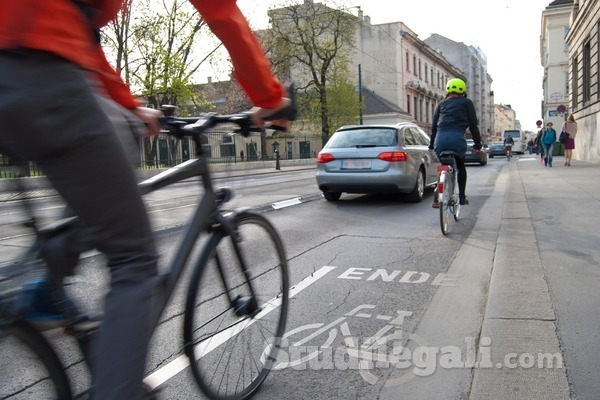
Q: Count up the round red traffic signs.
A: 2